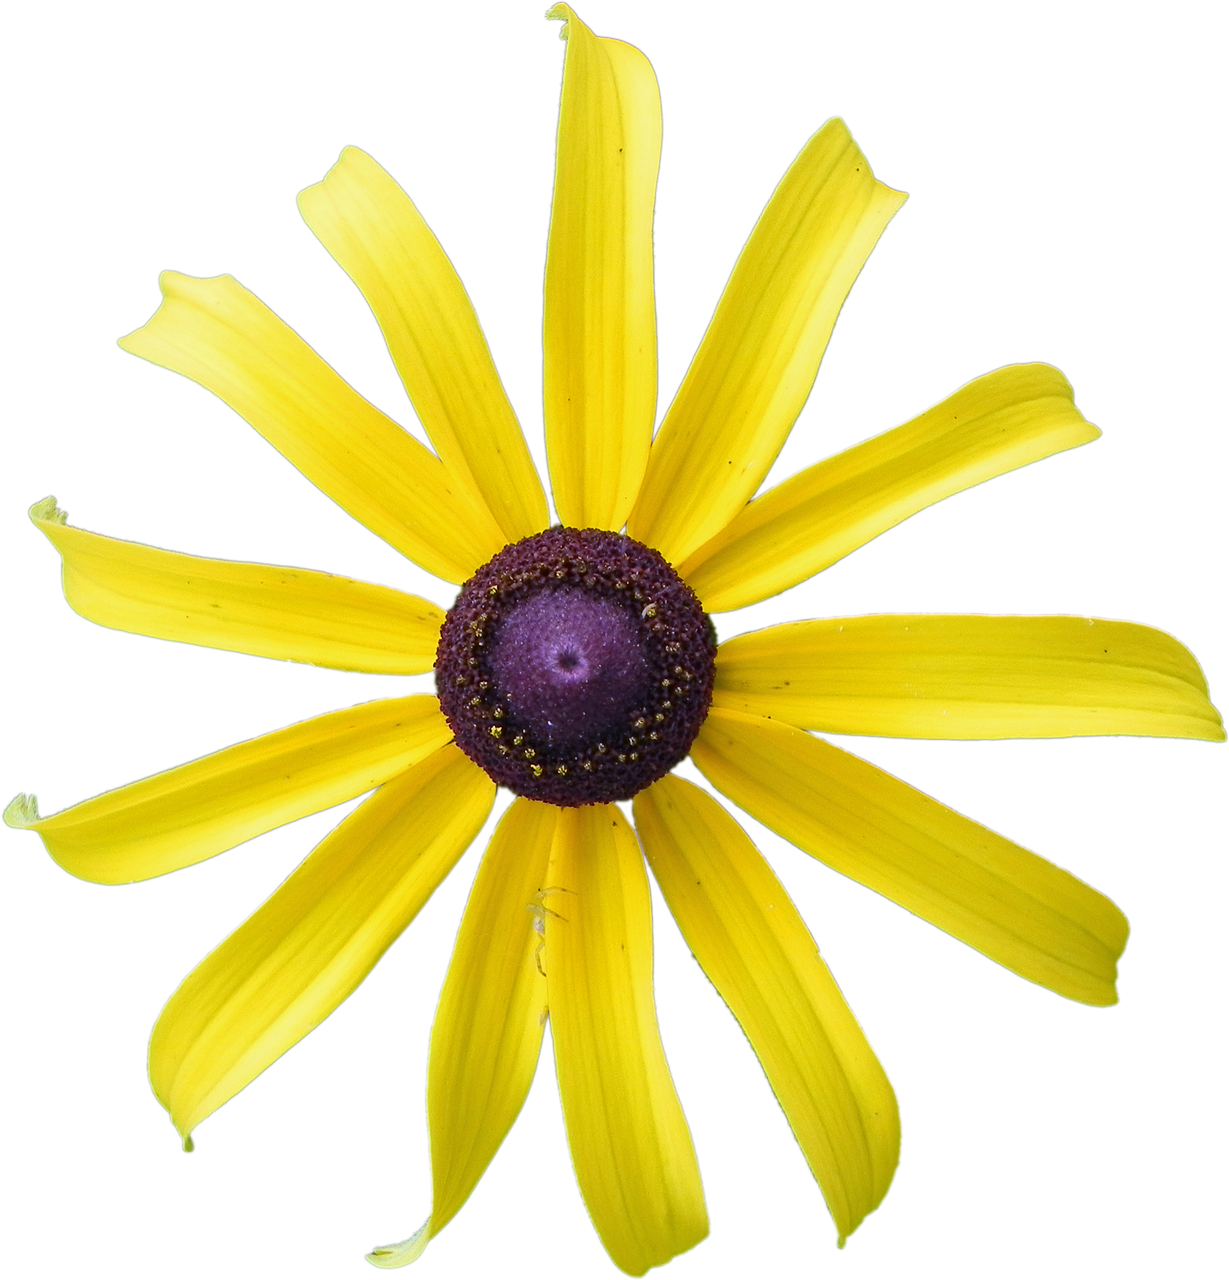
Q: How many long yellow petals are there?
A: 13